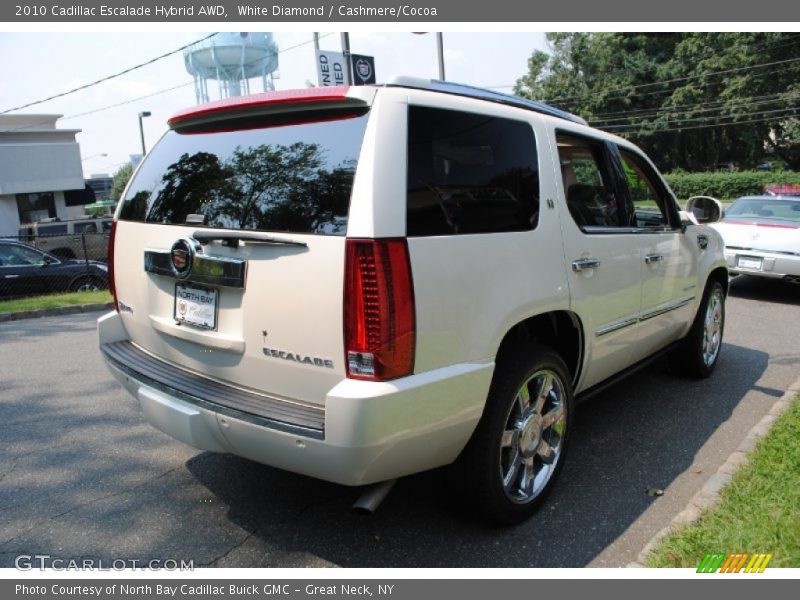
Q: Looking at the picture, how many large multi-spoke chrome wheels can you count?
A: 2